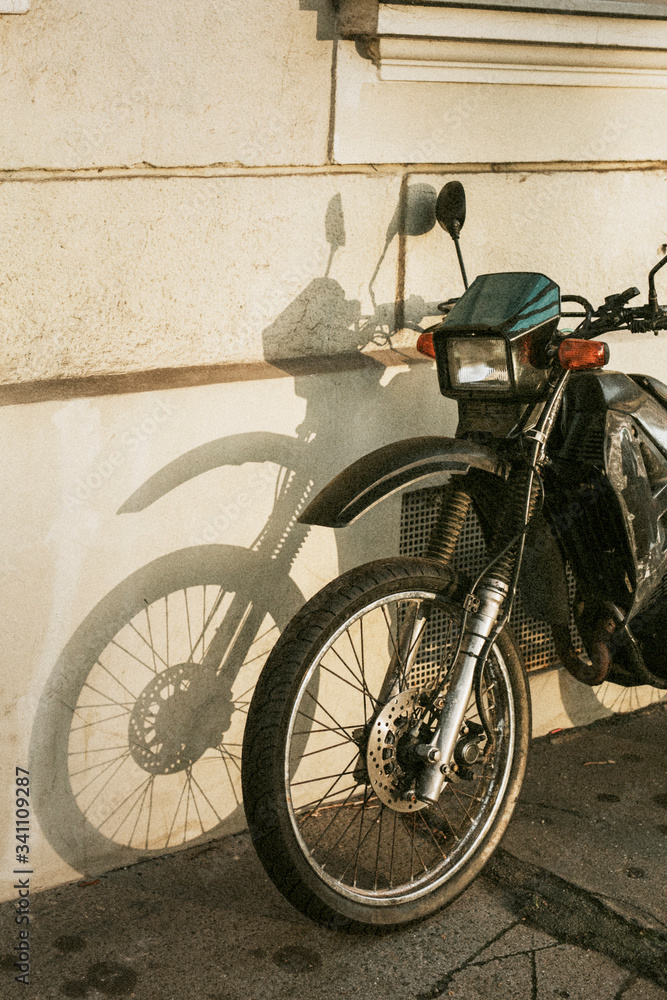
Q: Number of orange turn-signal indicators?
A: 2